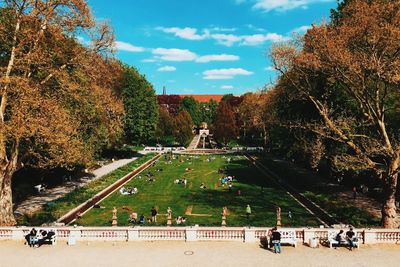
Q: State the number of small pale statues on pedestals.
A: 4